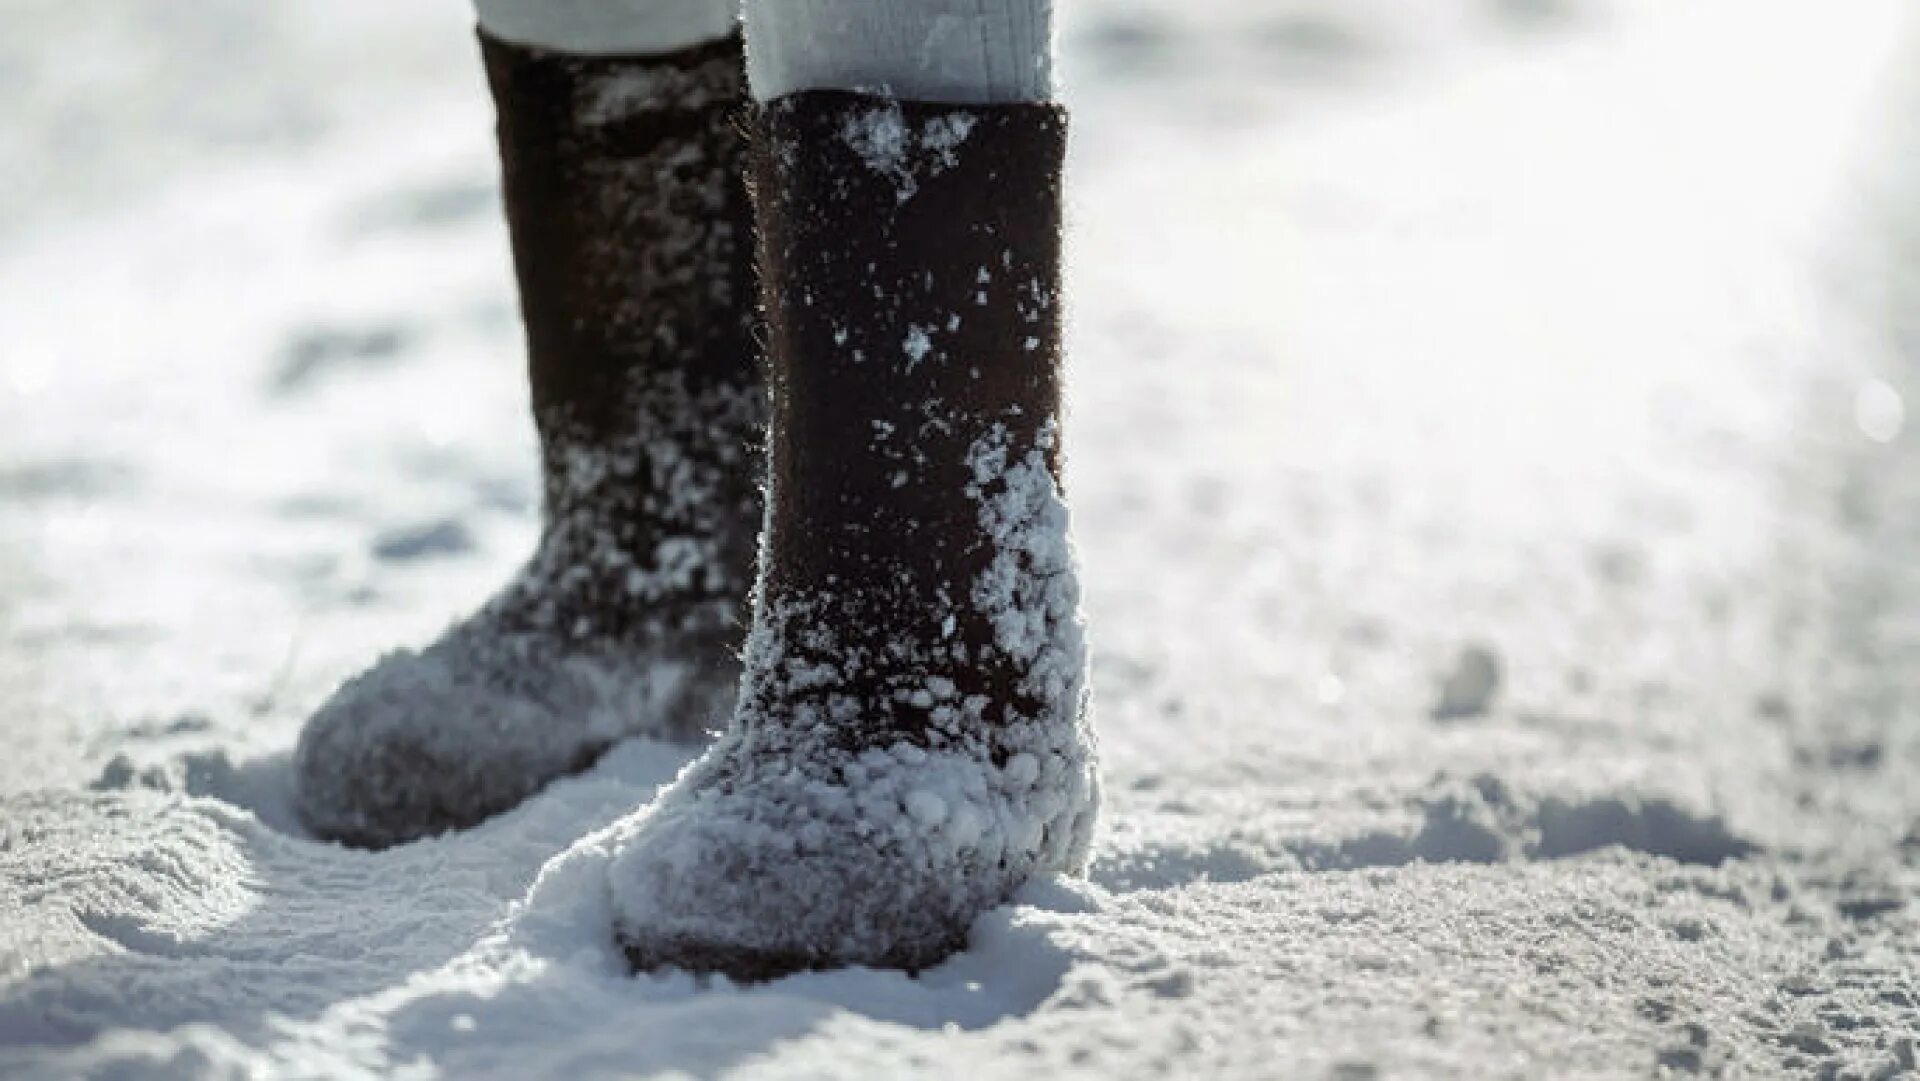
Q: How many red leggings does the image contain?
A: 0